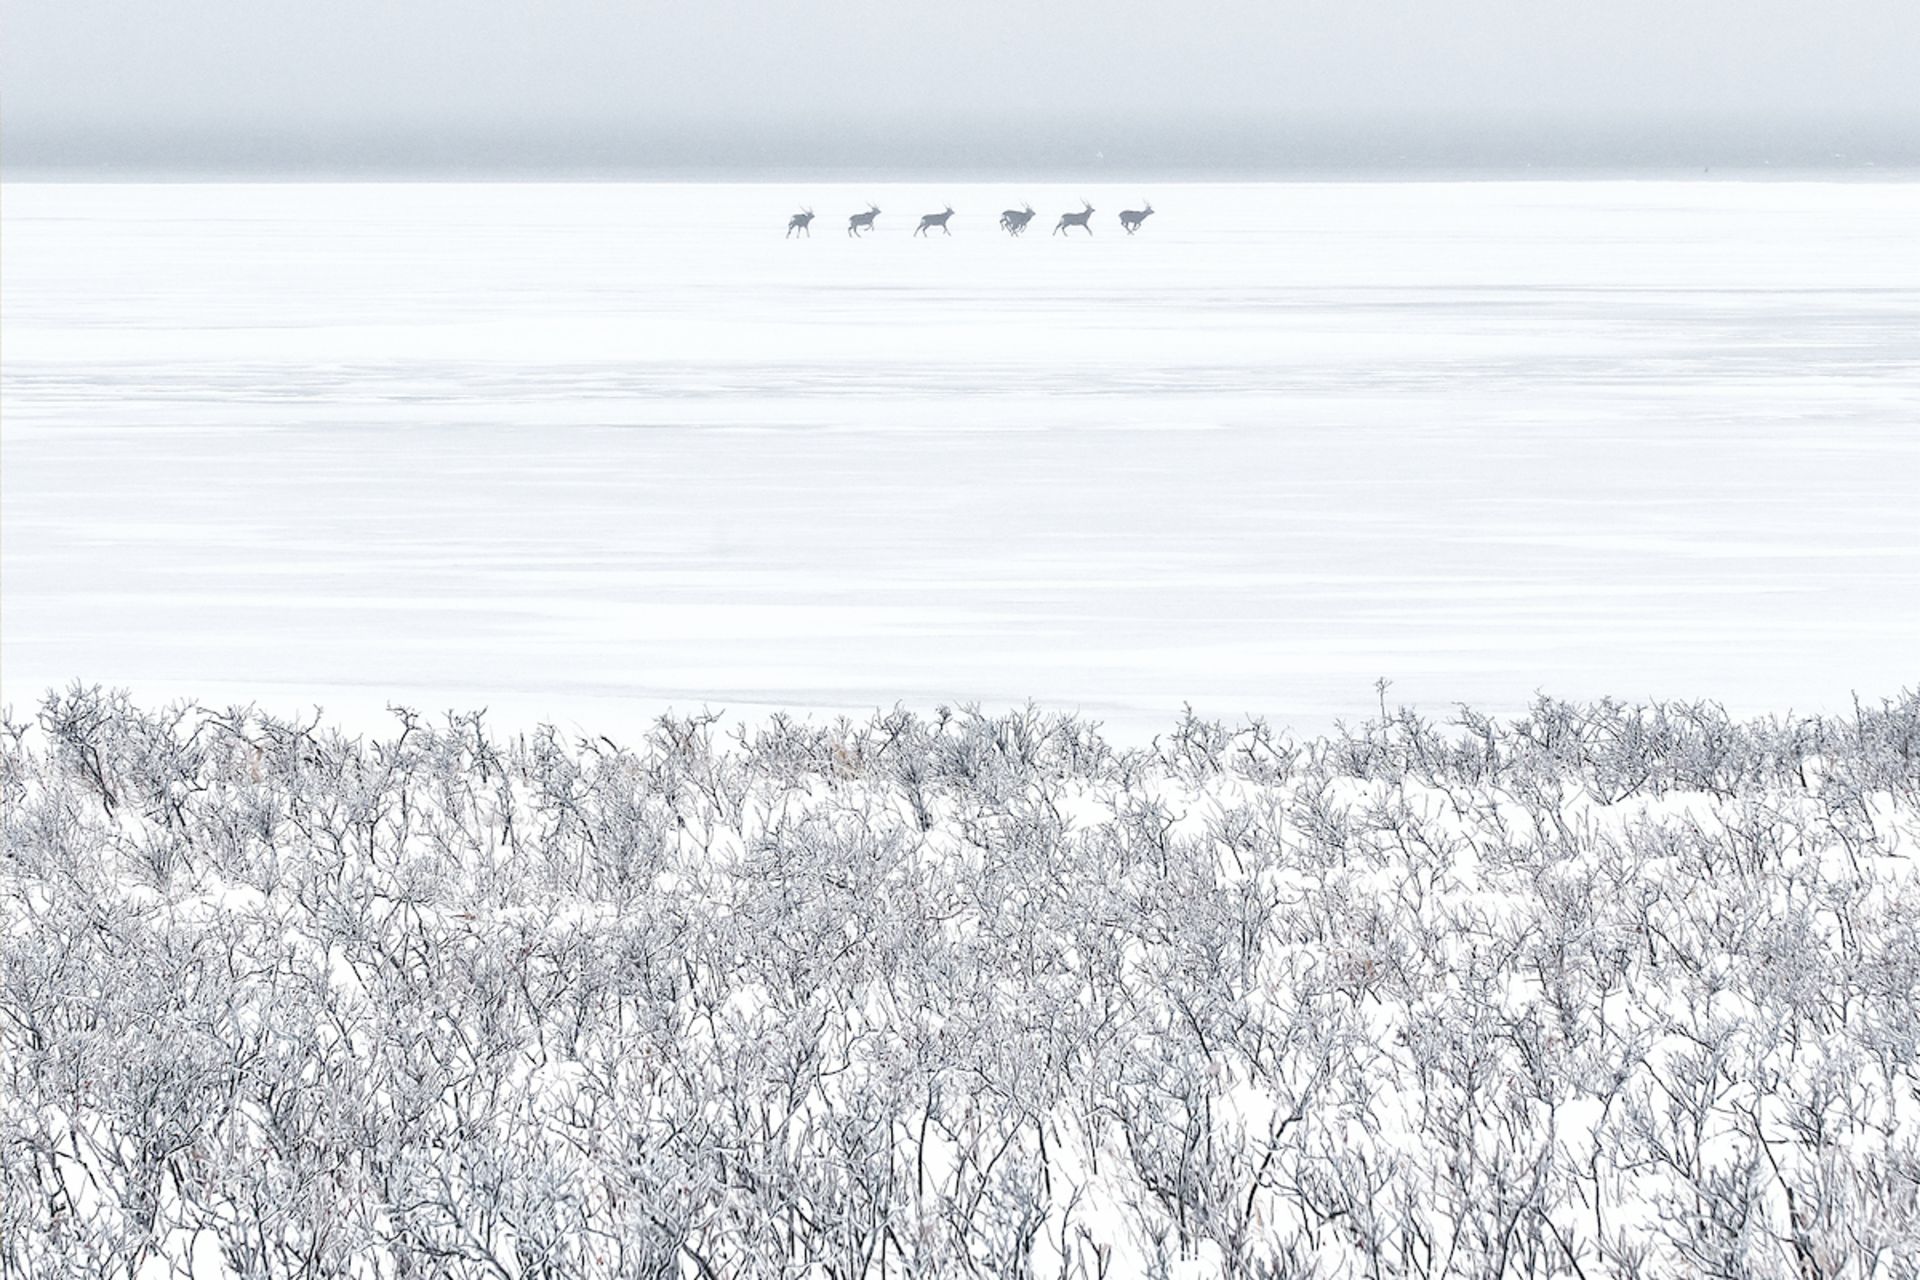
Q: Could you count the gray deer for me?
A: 6